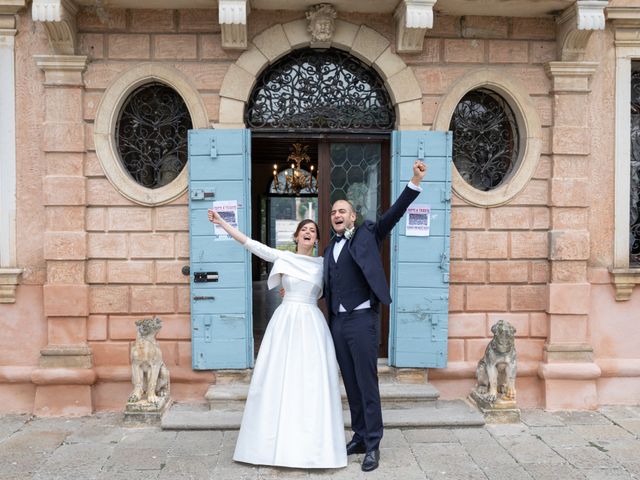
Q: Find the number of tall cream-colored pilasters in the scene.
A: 2